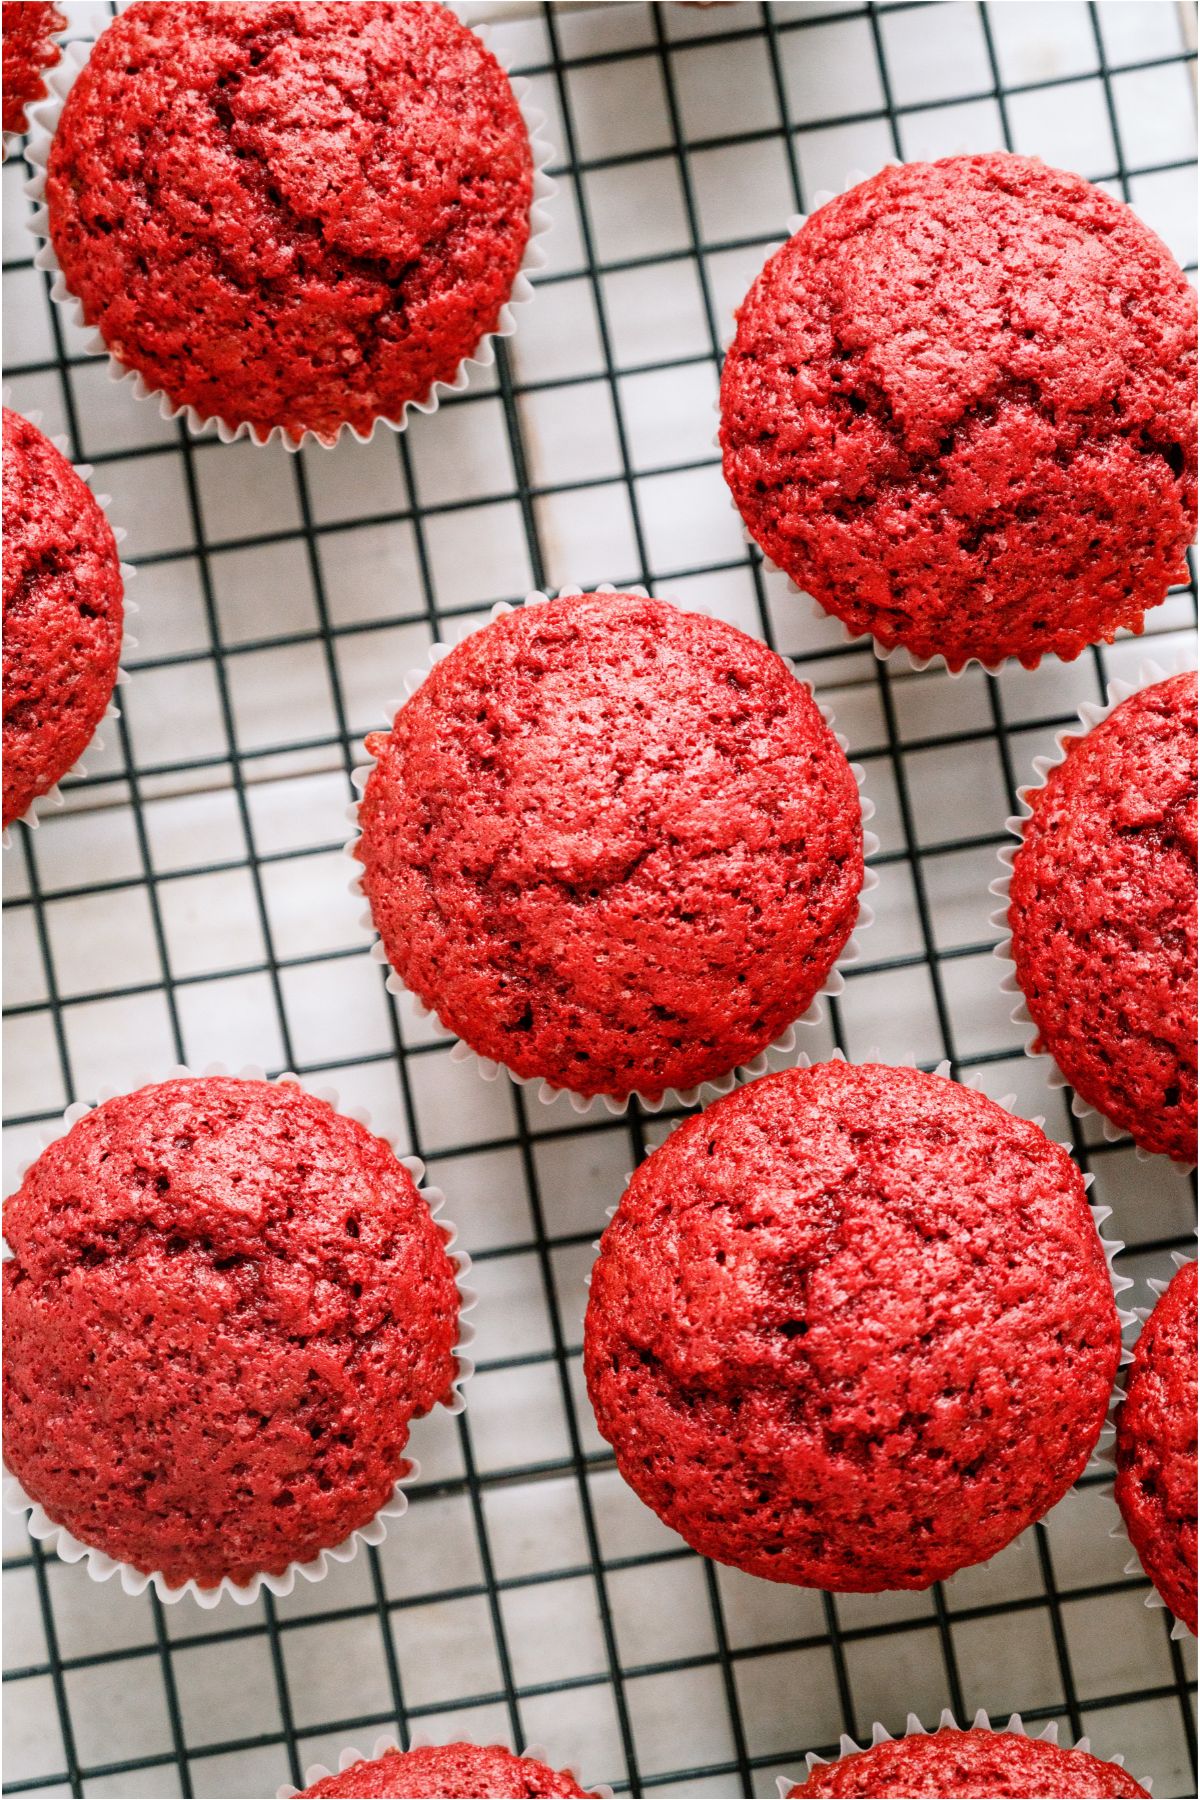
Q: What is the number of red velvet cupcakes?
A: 11